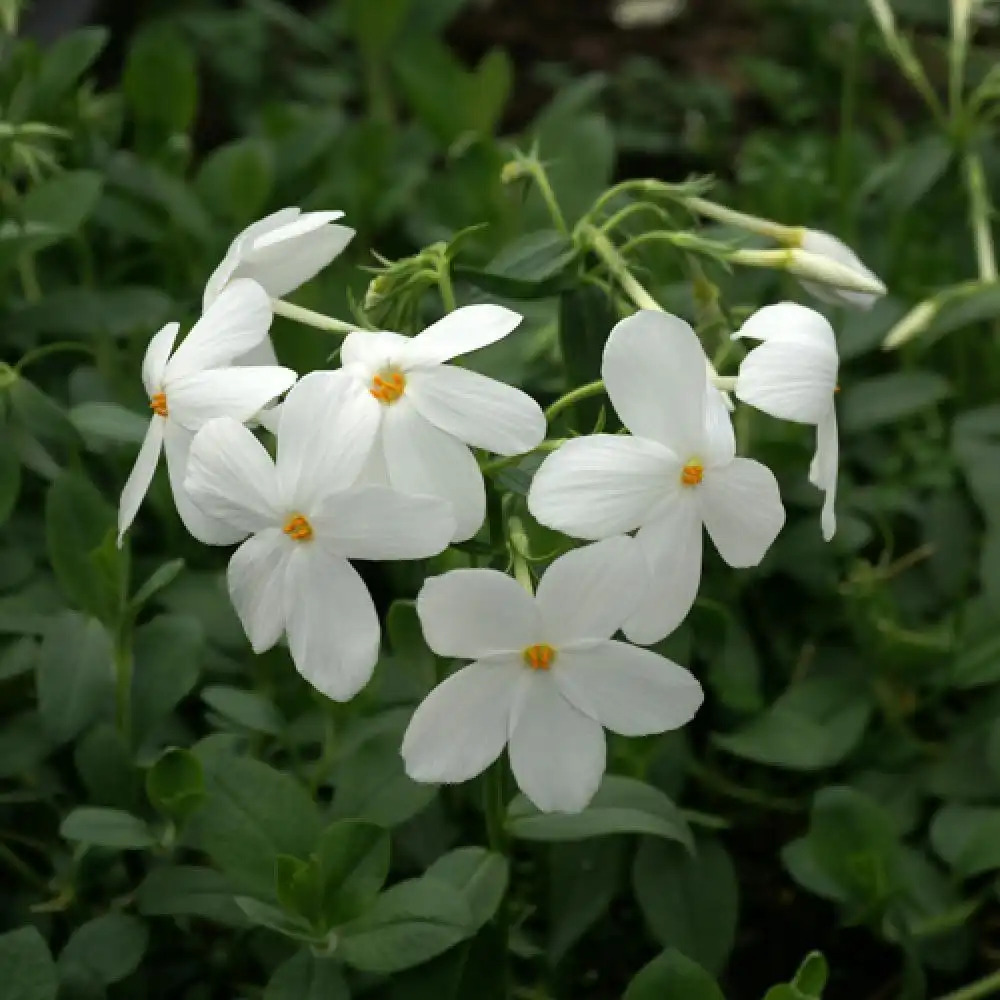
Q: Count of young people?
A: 0